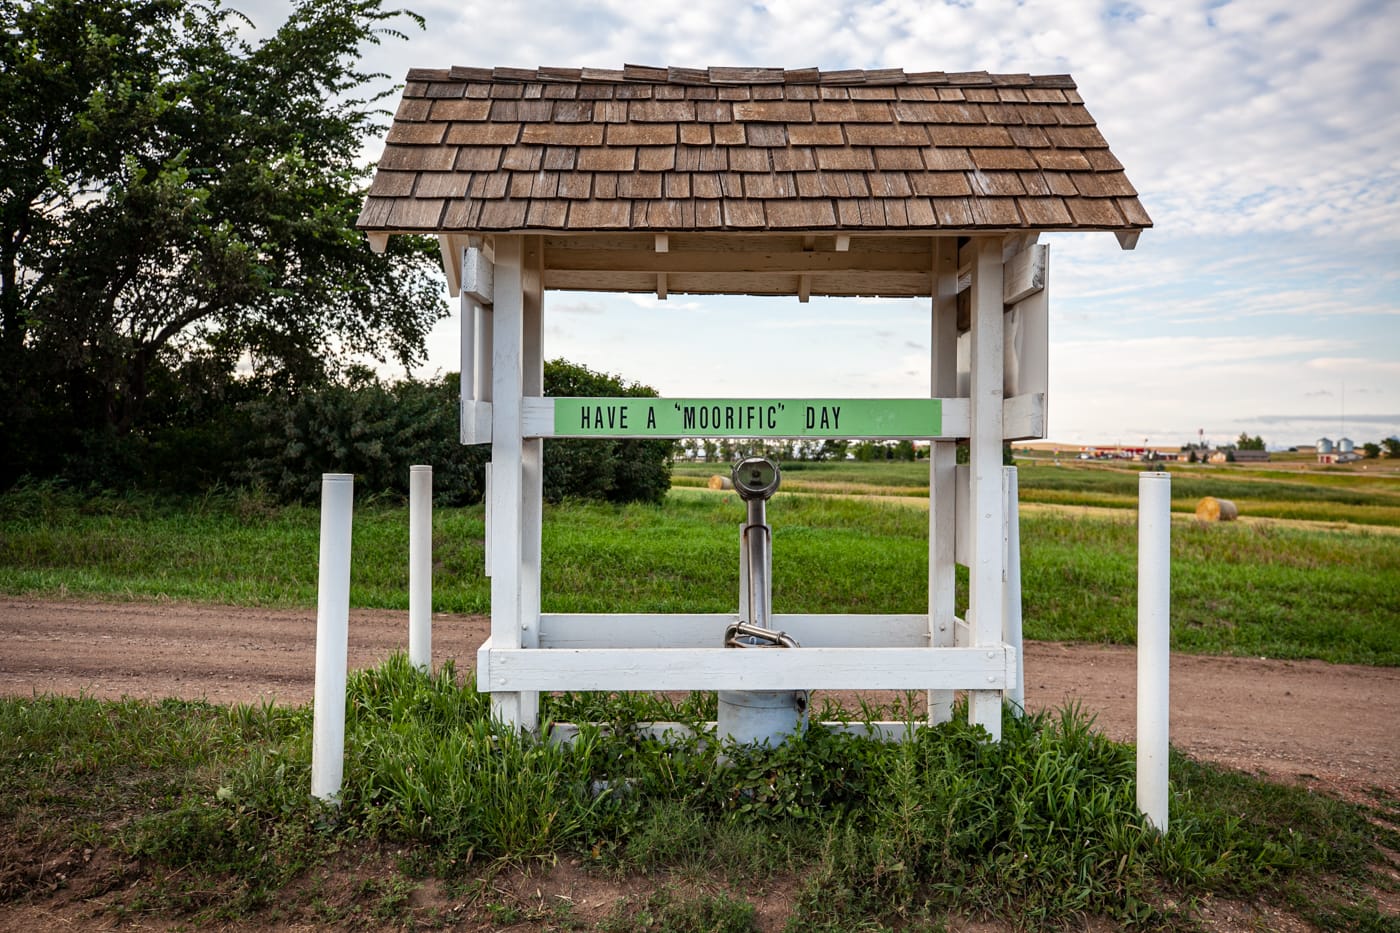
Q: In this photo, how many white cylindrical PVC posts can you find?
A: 4